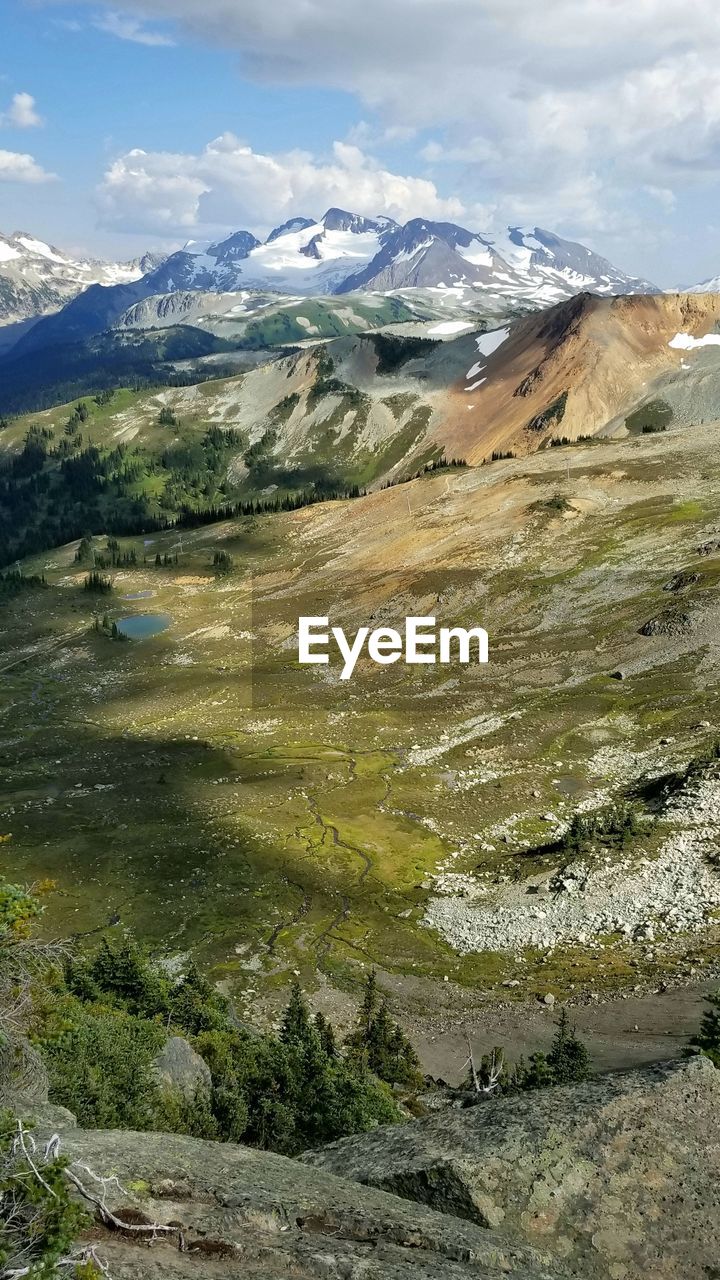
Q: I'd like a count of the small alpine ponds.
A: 2